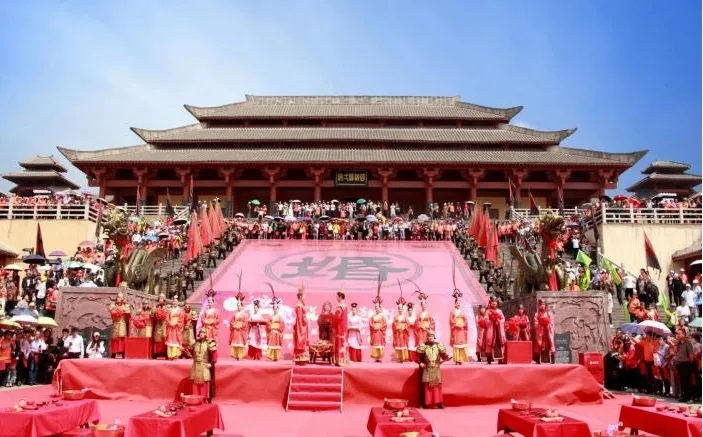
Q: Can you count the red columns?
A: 12